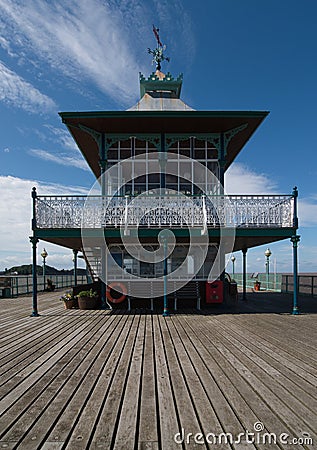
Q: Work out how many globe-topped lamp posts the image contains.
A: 3